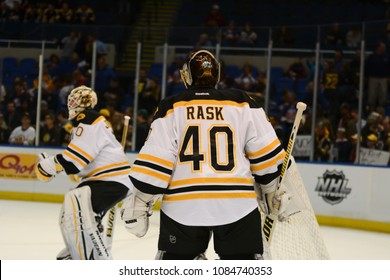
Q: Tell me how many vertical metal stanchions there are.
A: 8